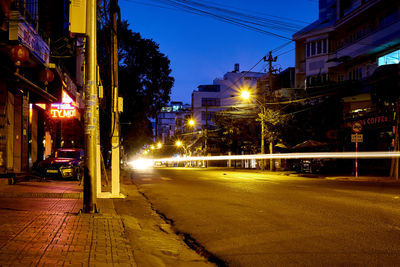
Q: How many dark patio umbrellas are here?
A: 2